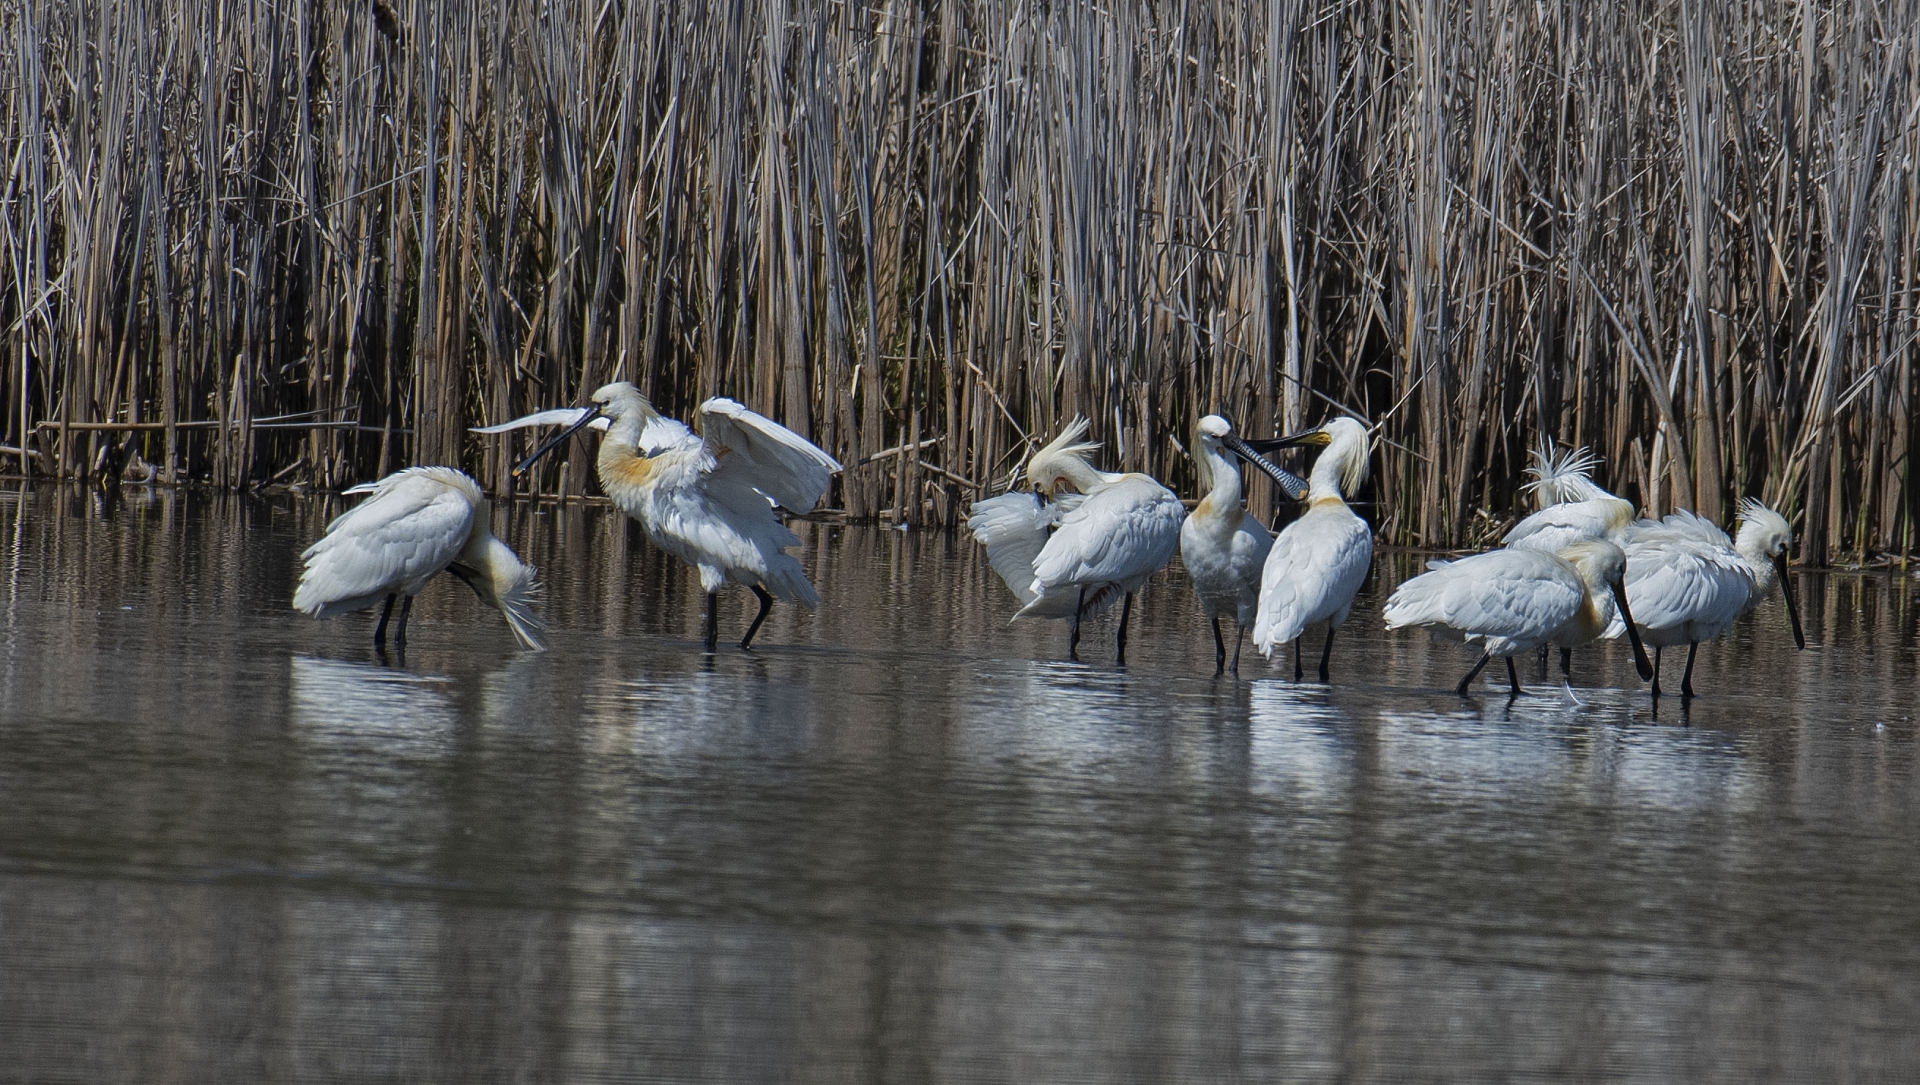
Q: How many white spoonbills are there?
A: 8